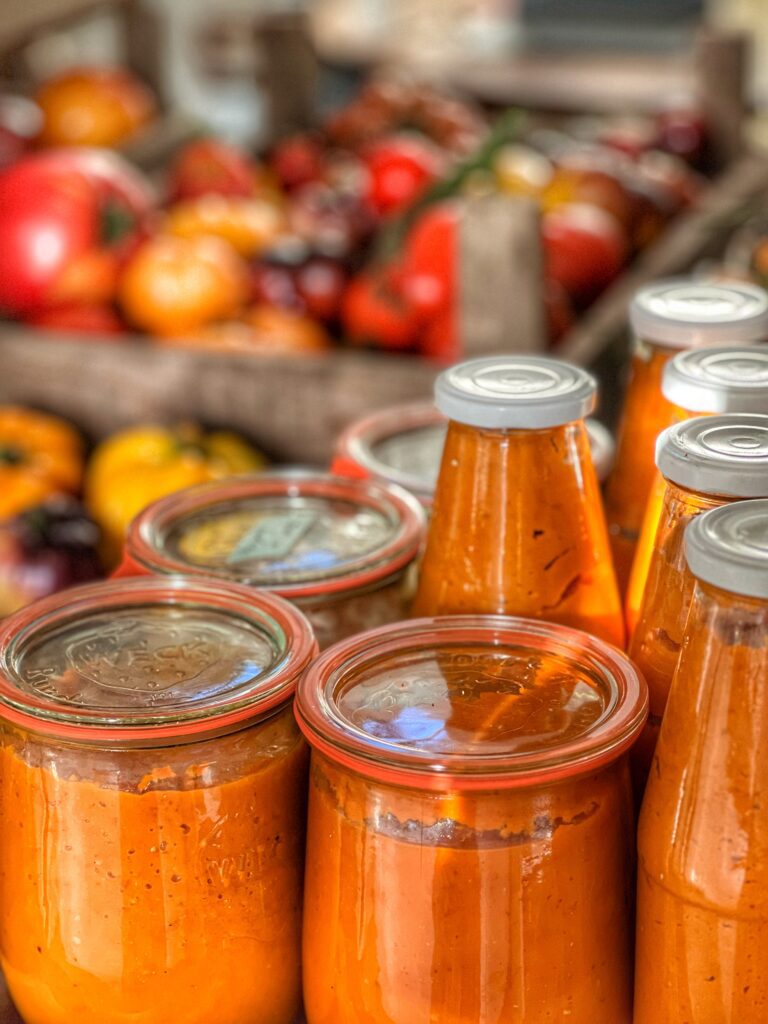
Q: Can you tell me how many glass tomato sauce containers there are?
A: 9